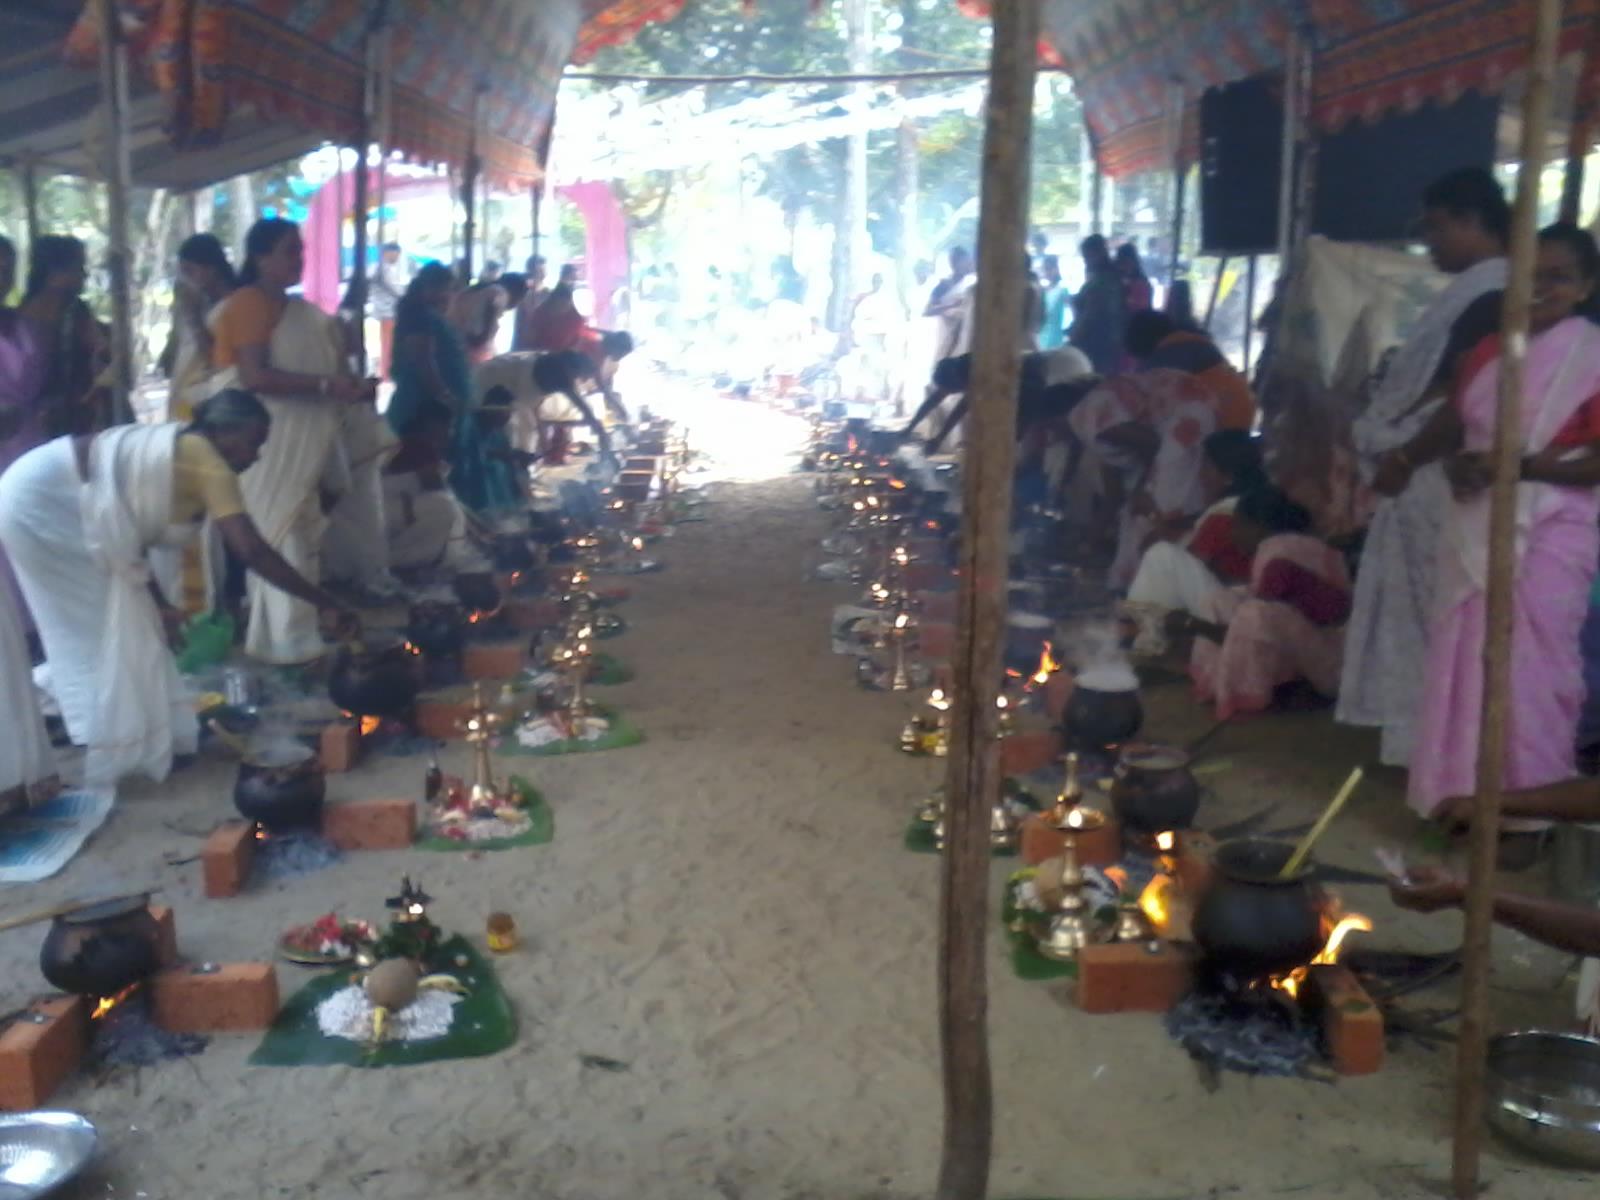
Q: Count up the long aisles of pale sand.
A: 1